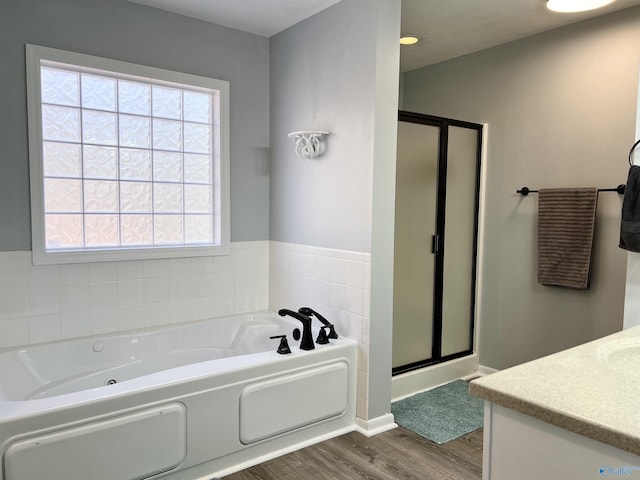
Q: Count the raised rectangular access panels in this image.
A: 2